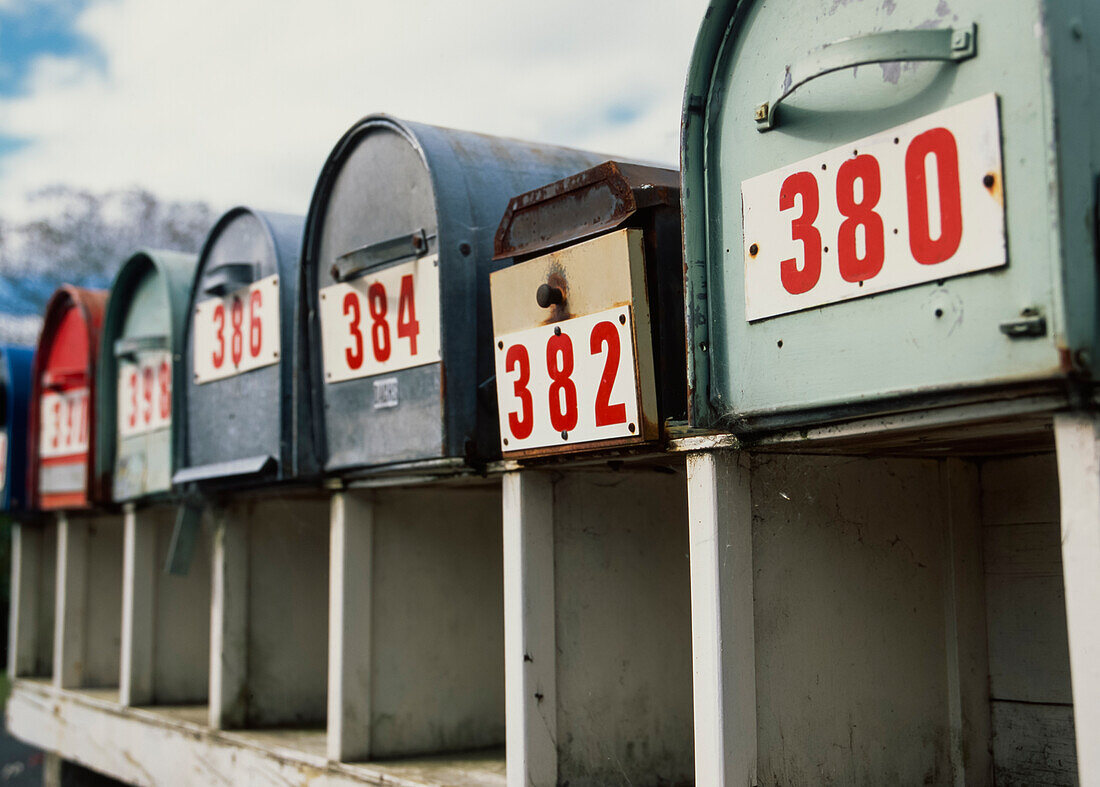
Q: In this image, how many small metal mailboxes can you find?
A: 7